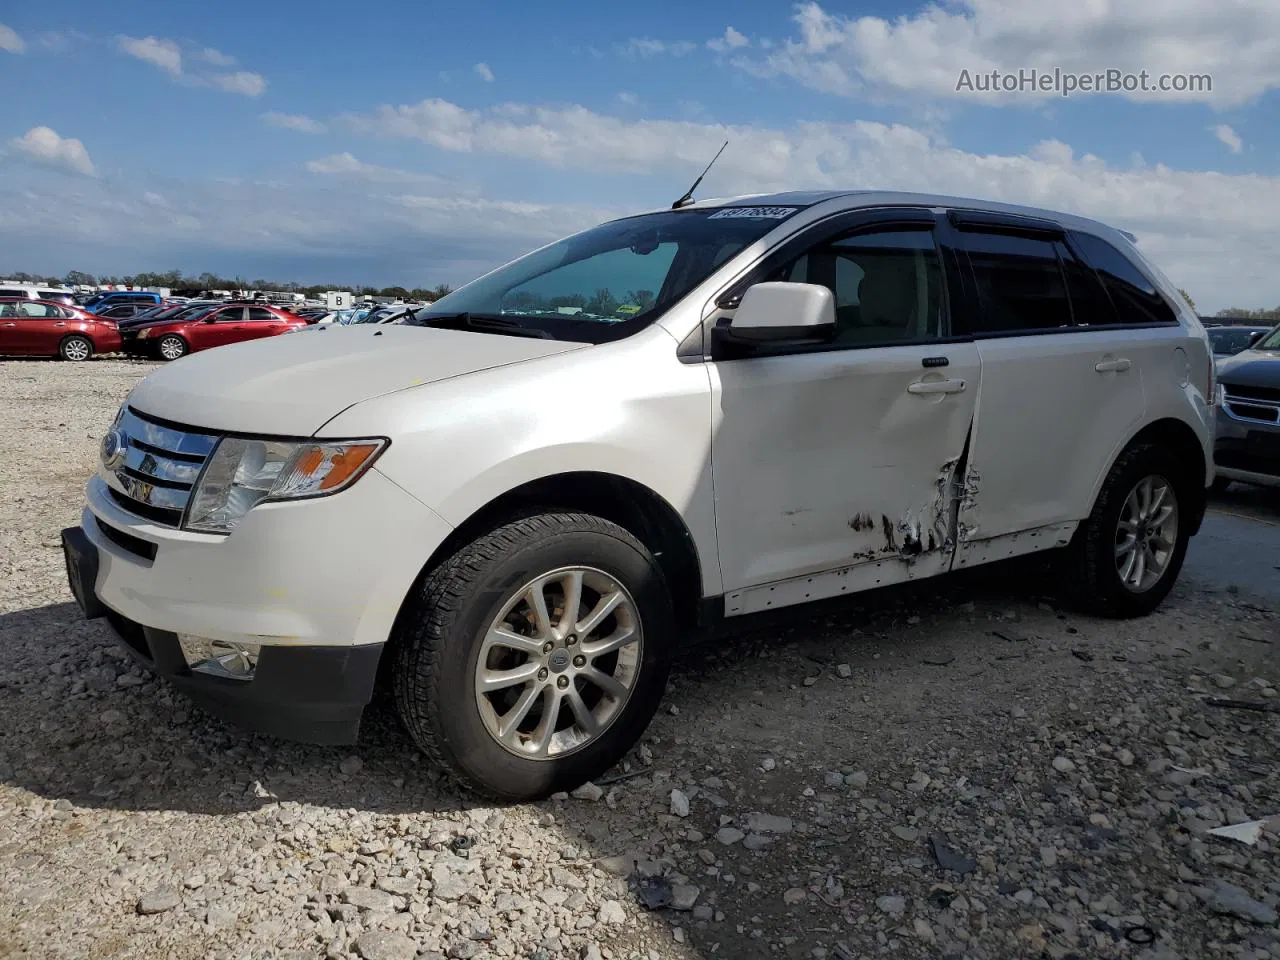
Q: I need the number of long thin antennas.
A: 1